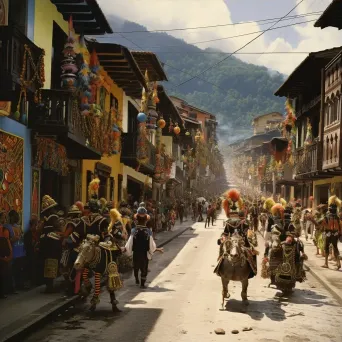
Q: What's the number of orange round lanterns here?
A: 2